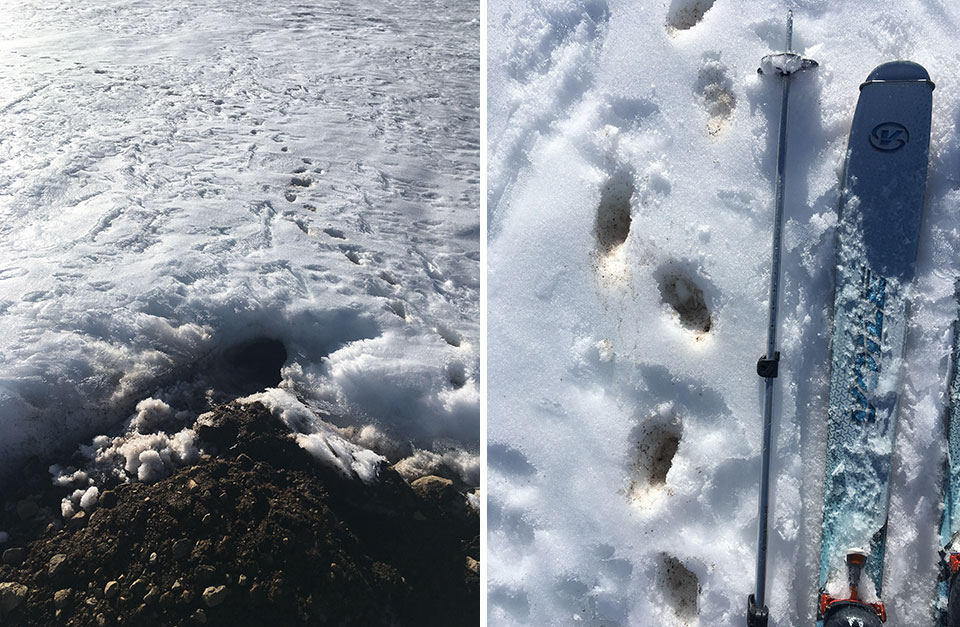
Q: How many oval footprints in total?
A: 6